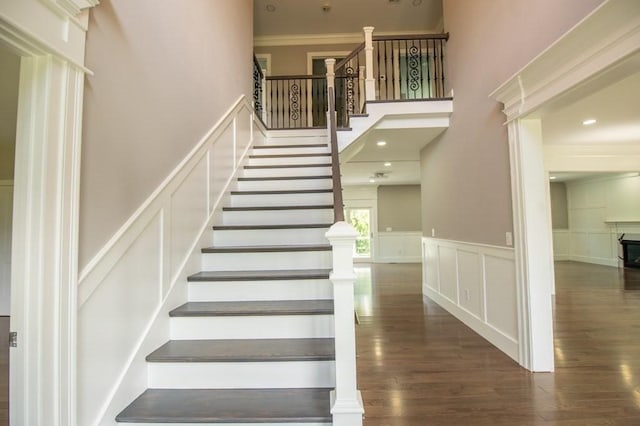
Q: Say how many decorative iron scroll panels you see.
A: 4